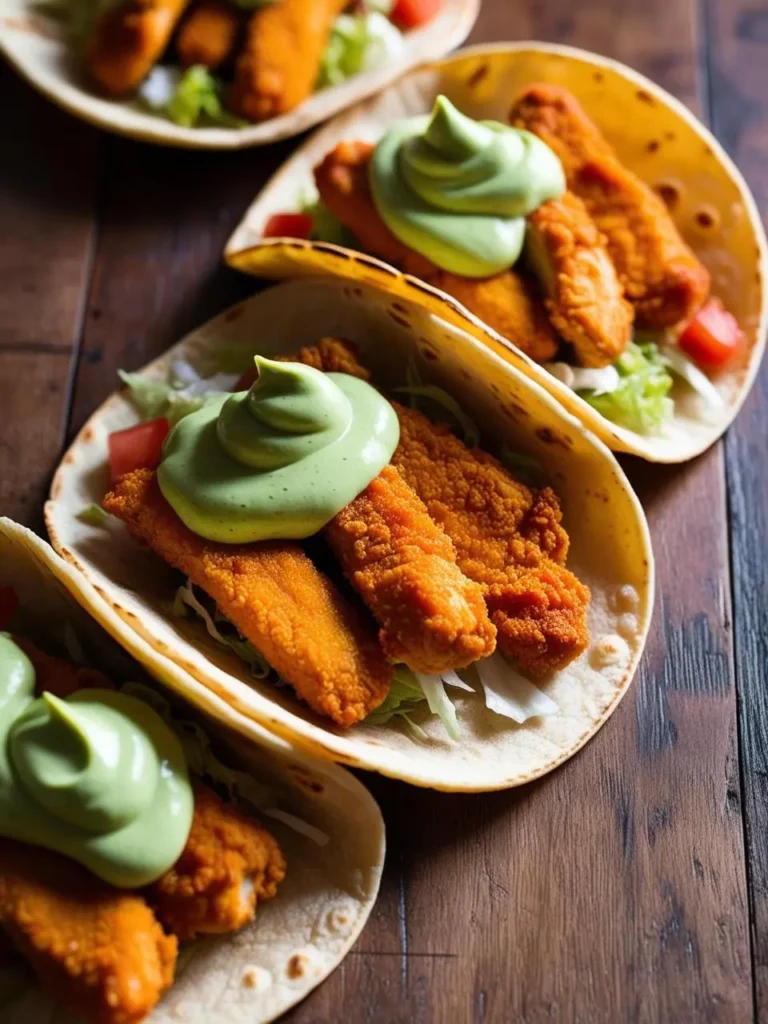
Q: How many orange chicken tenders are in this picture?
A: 11